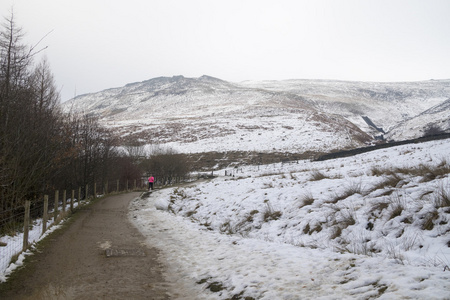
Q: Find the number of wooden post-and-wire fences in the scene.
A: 1